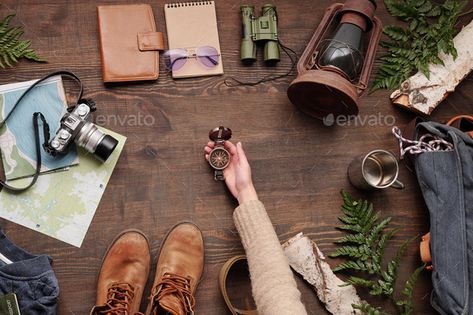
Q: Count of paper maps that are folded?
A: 1